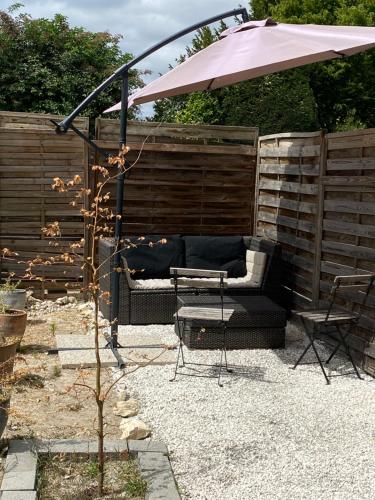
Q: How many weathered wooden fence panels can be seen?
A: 4